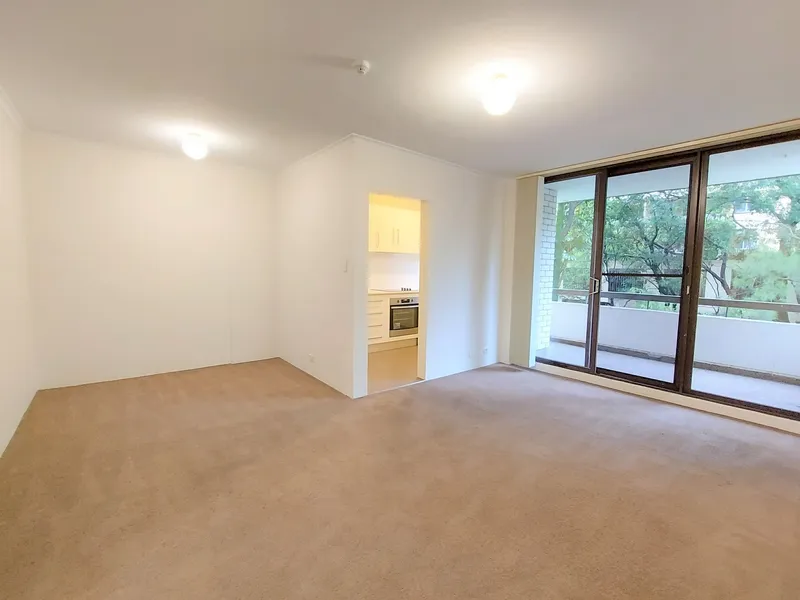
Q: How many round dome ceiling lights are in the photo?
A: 2